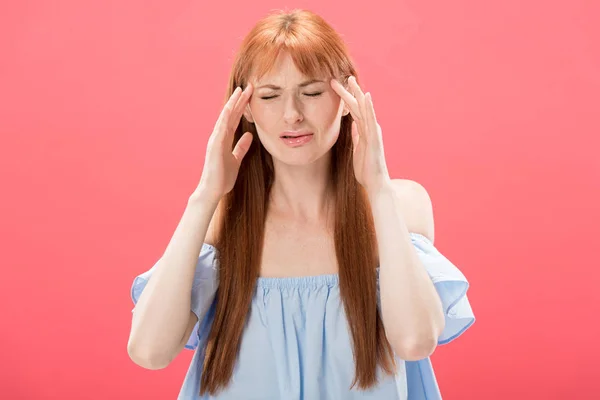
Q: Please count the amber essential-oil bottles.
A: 0